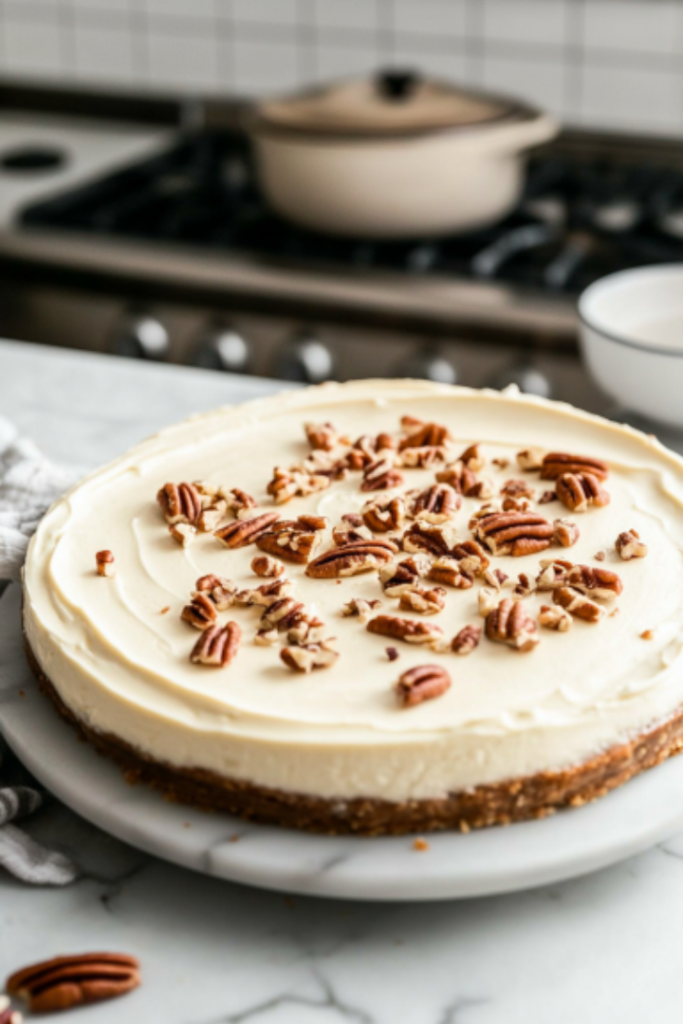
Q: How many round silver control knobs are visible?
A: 5